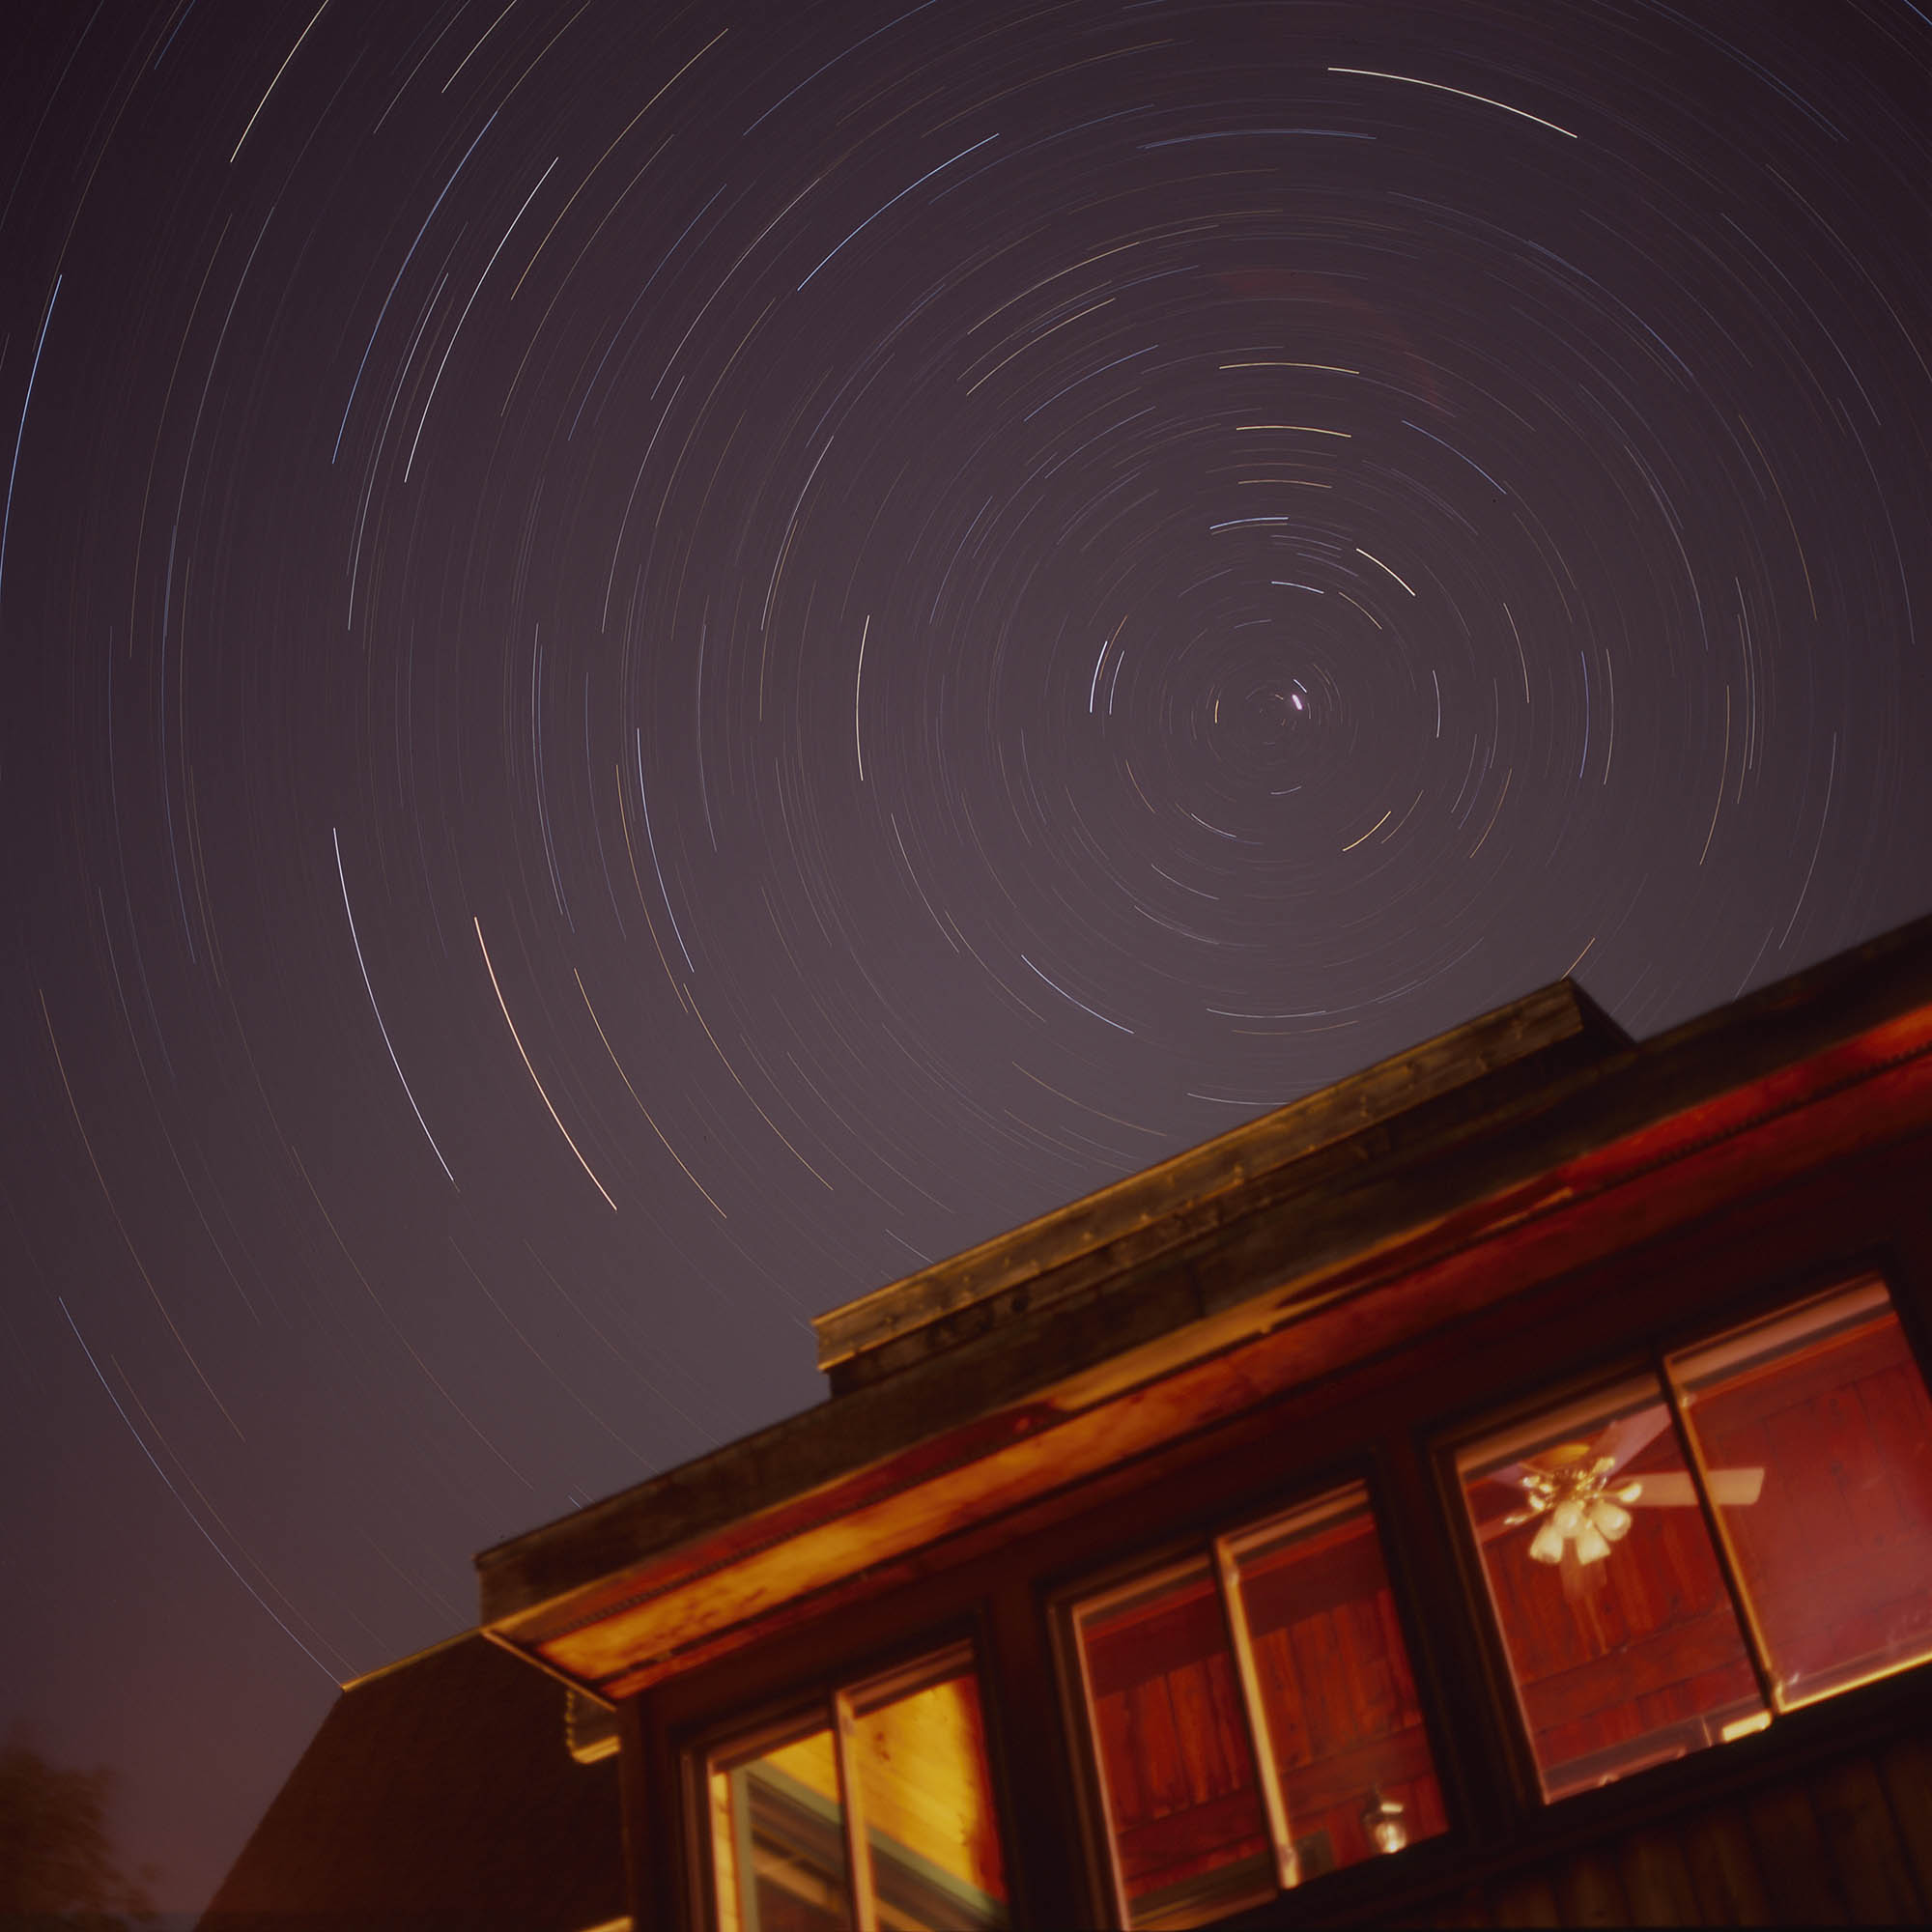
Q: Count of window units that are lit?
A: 3